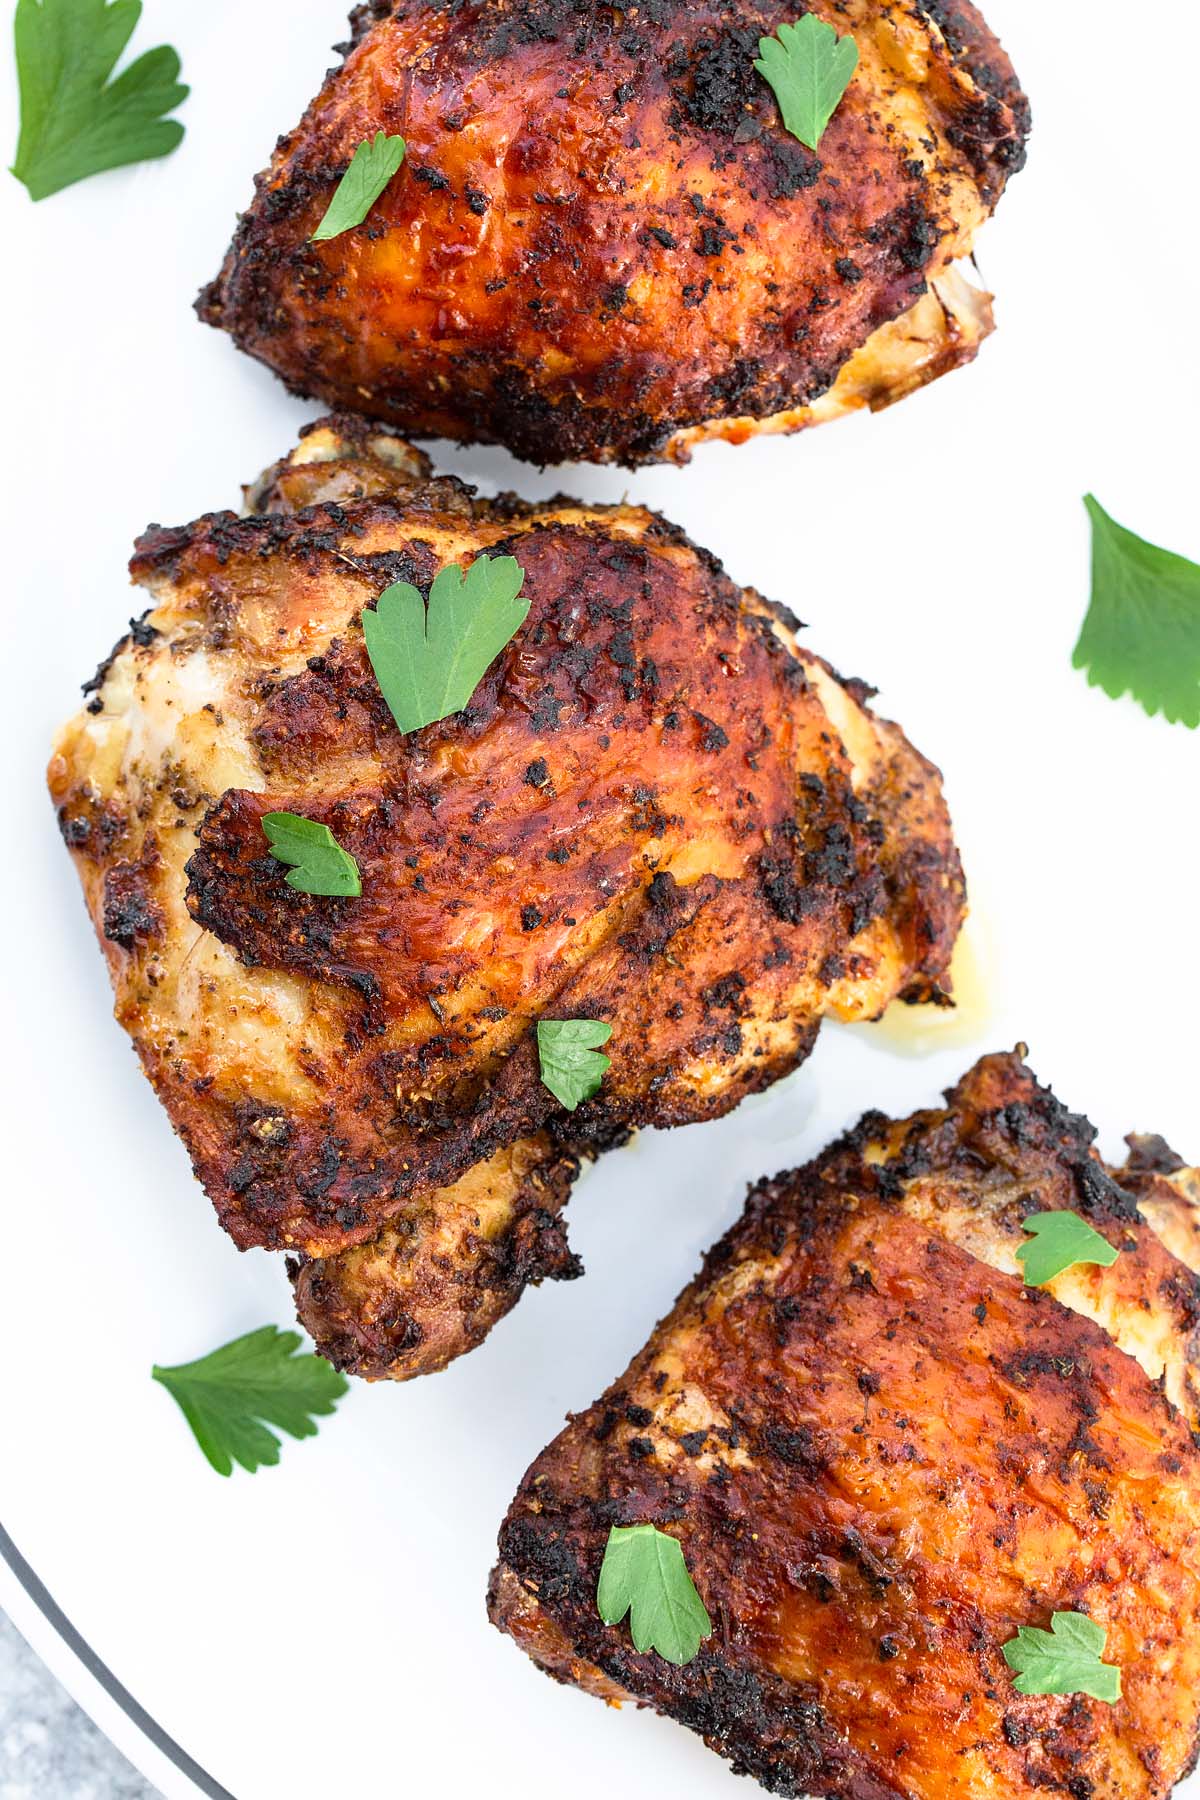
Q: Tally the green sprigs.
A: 11